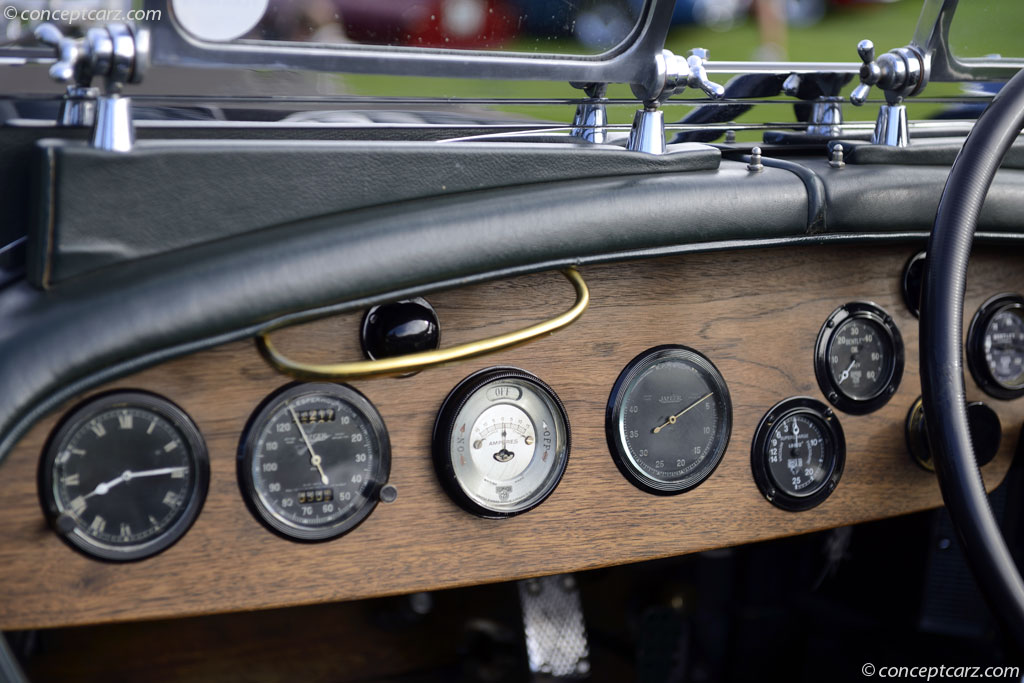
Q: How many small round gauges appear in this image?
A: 3